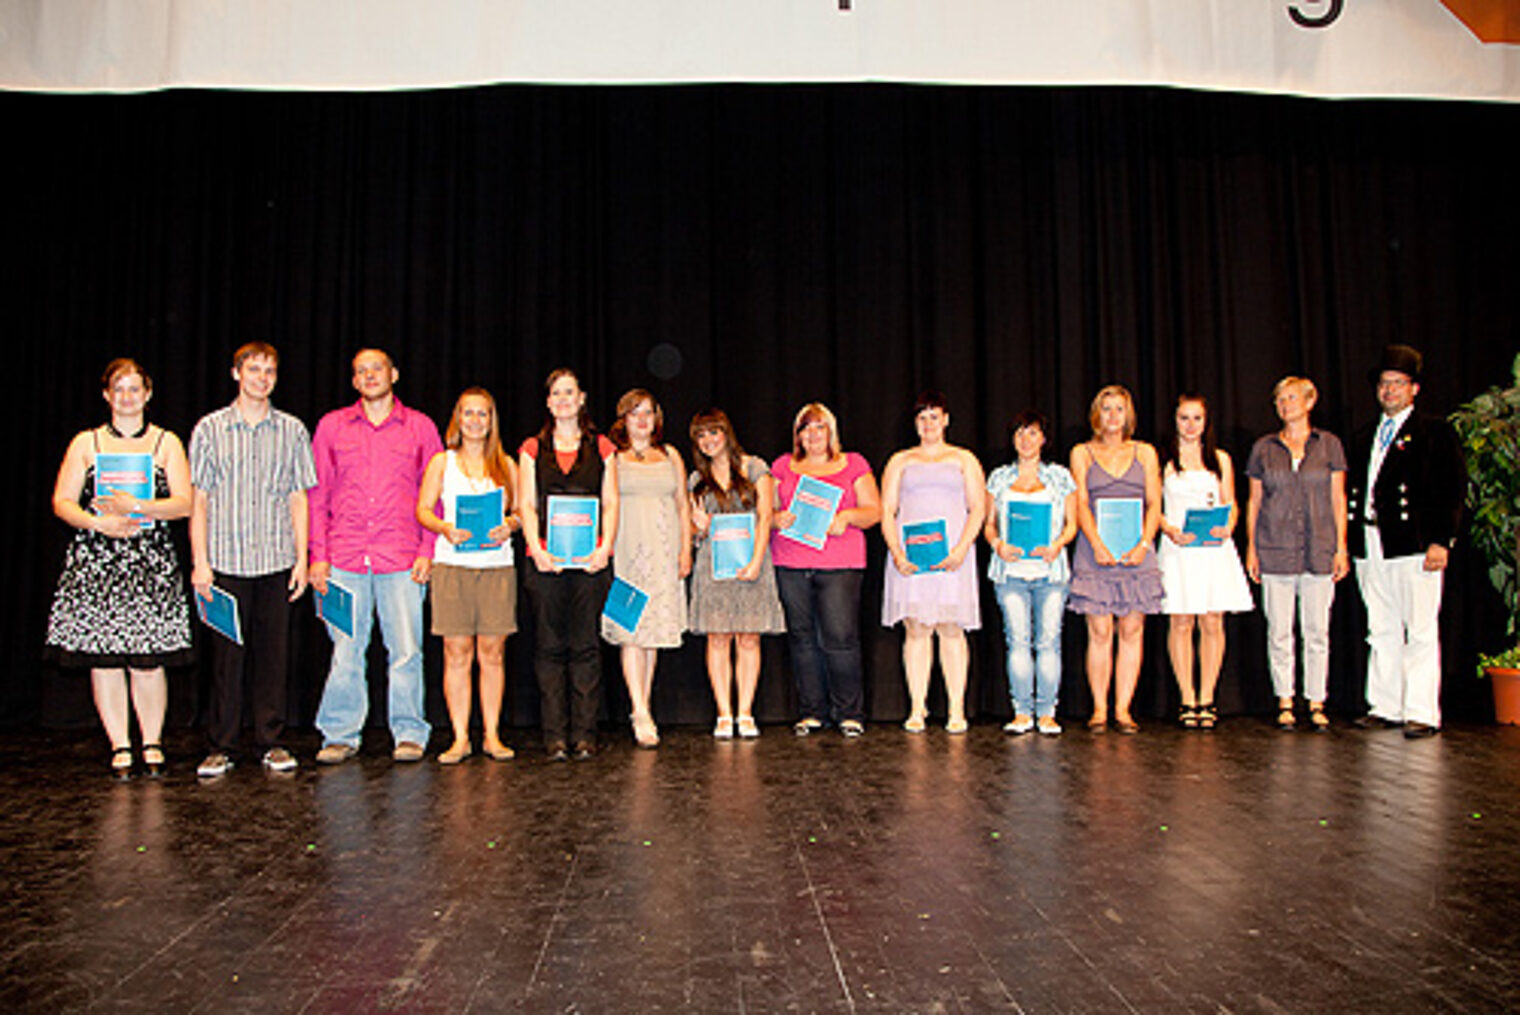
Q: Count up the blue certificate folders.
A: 12